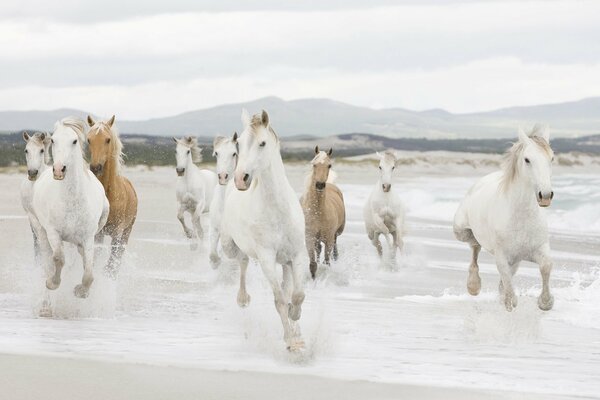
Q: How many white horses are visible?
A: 7